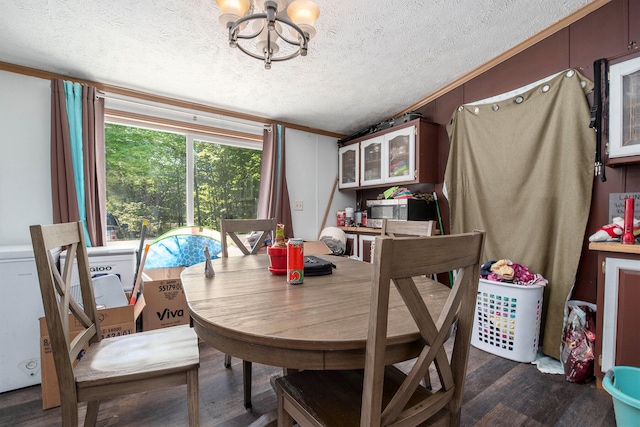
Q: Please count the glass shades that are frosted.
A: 4